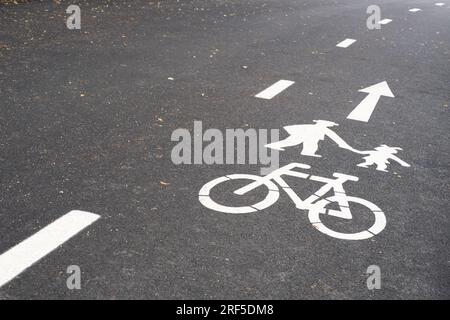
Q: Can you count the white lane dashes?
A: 6